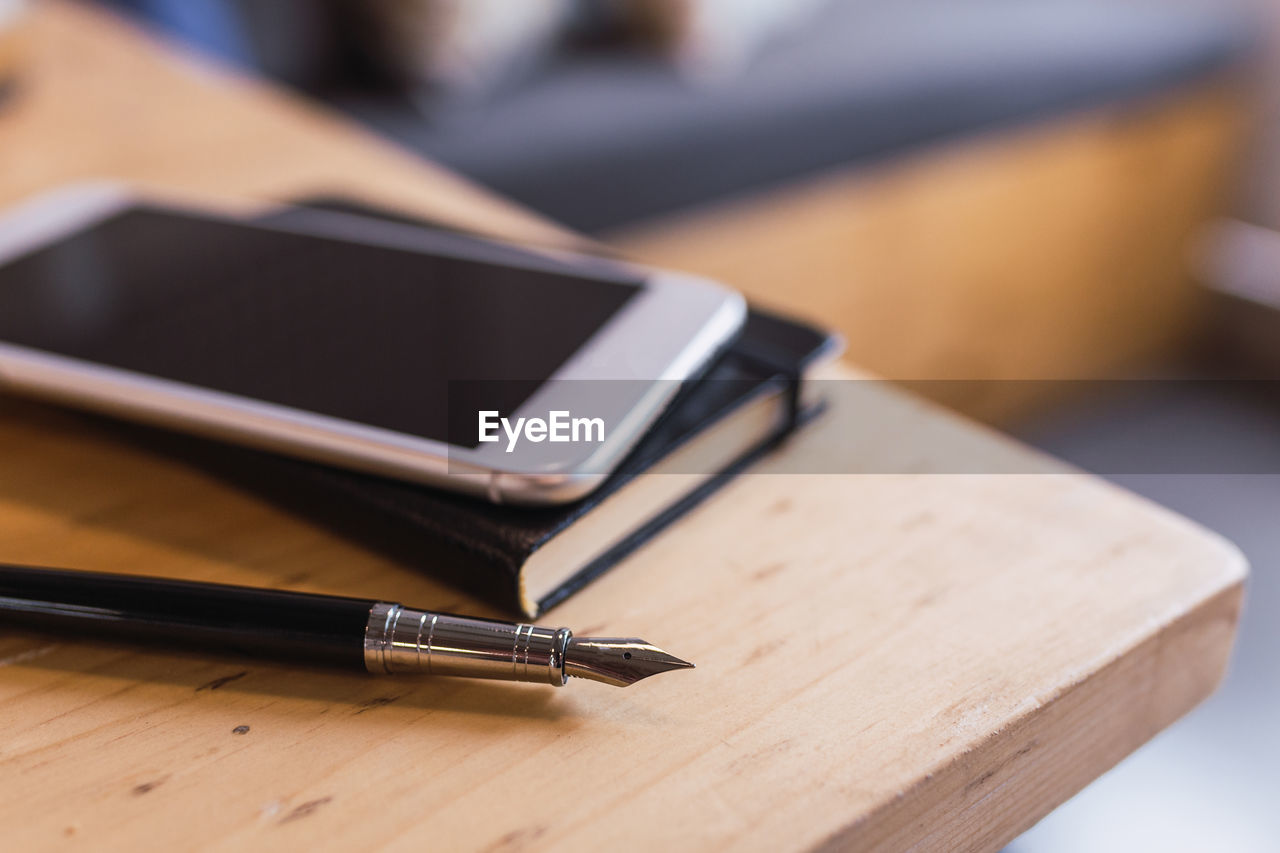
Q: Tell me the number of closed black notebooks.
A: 1